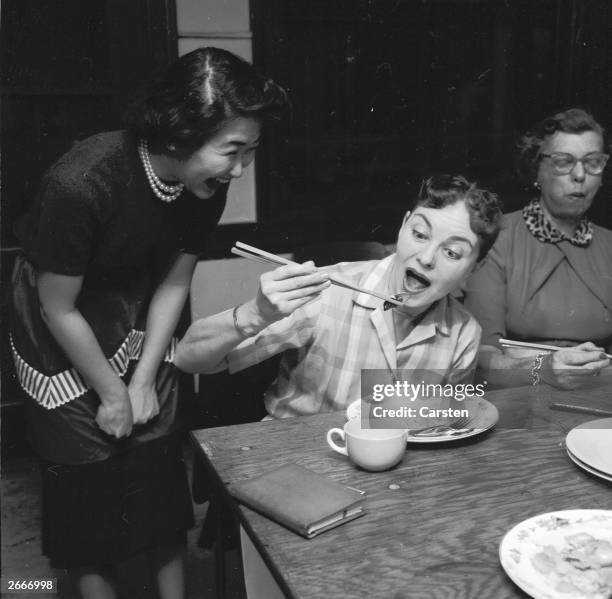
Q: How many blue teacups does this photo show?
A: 0